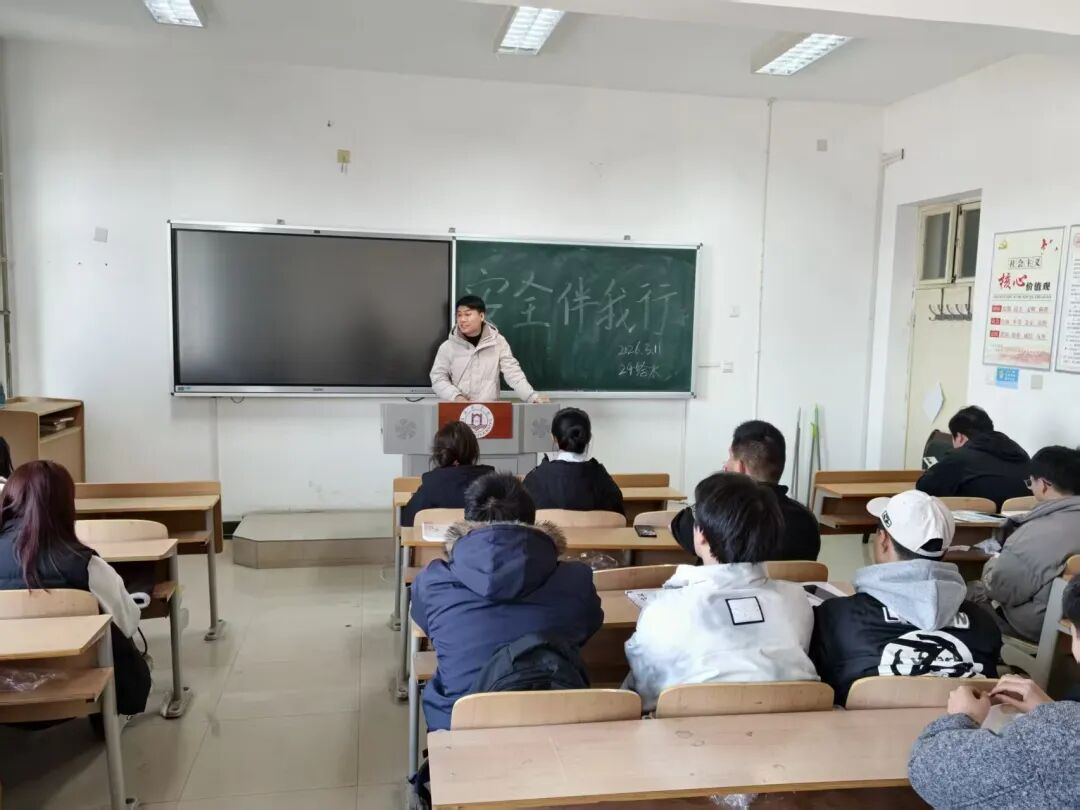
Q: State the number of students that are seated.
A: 11